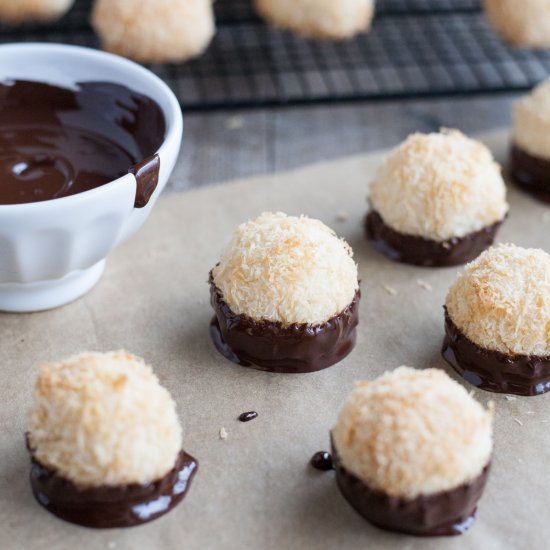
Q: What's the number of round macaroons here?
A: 10